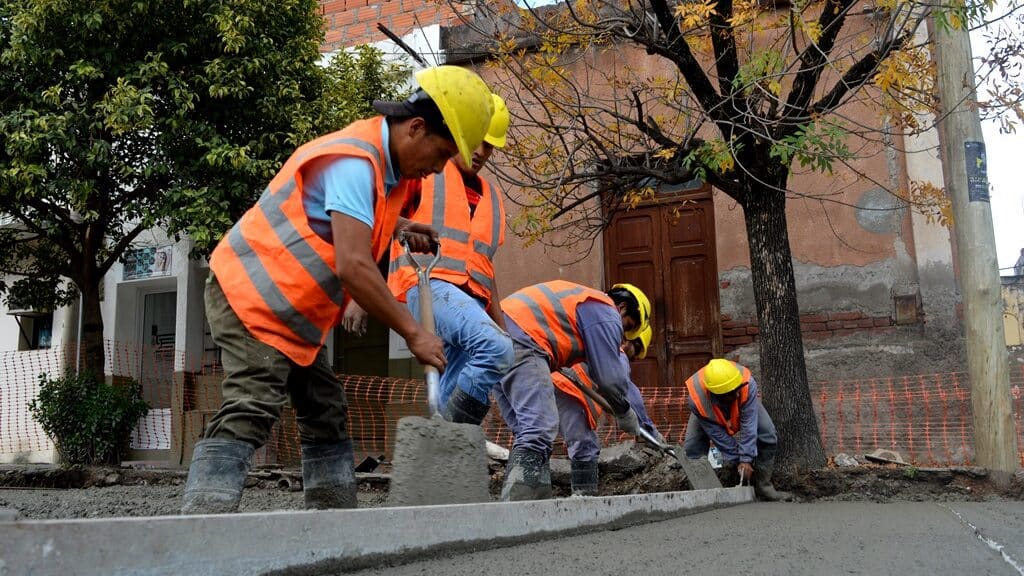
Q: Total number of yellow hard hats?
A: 5